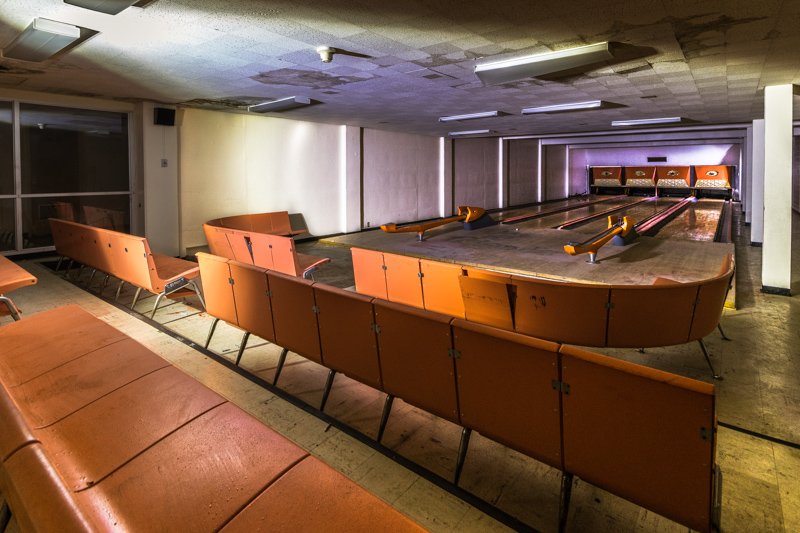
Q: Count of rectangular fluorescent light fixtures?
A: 8